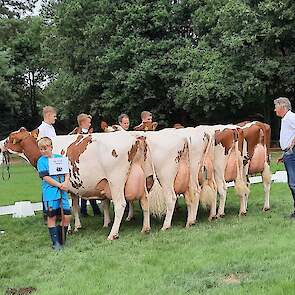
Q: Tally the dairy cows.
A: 5